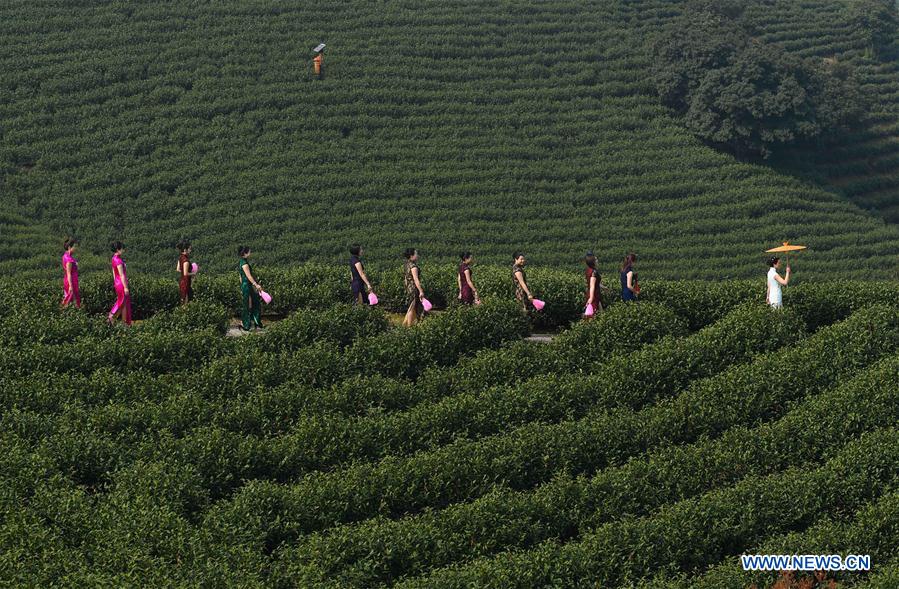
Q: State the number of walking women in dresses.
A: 11